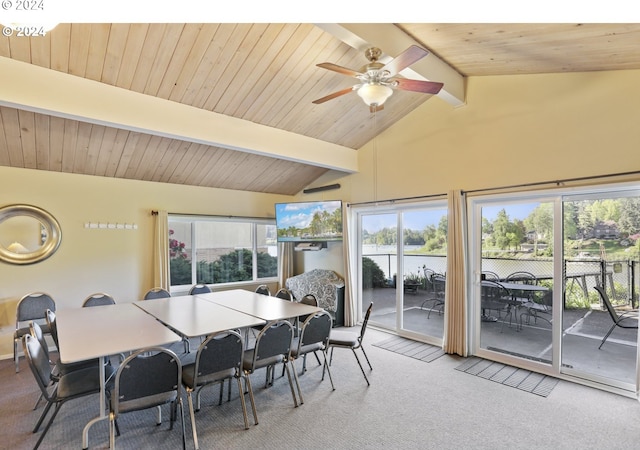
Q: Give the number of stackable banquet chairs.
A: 15